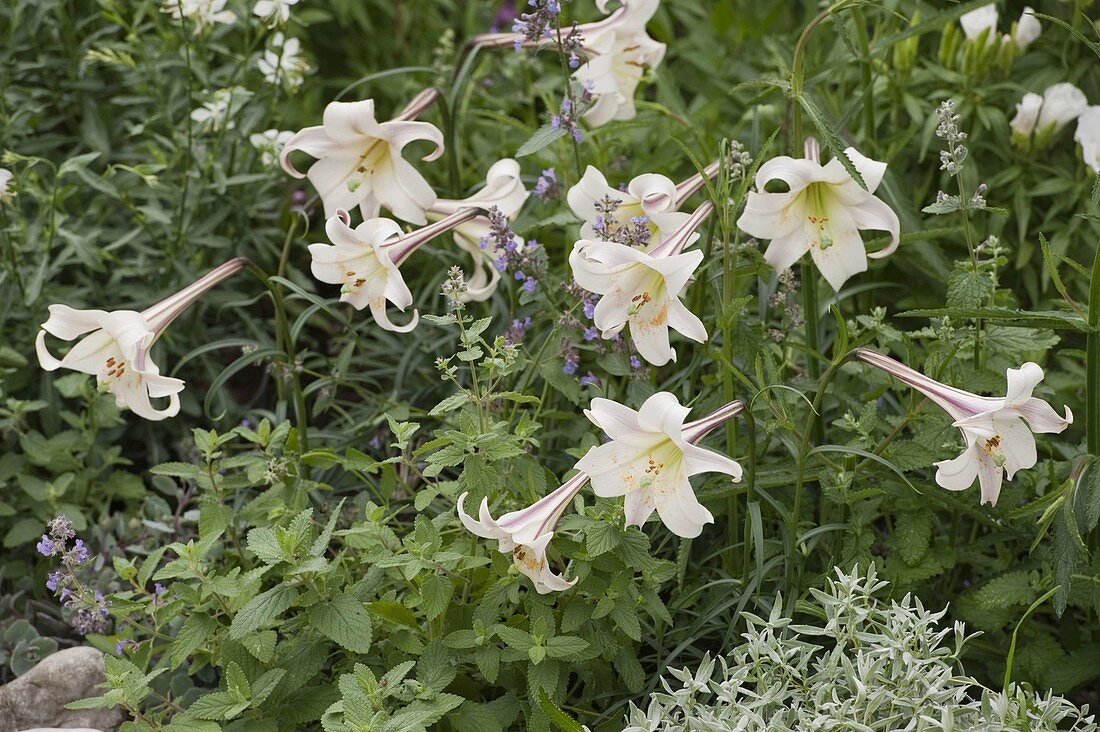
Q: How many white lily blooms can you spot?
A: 11